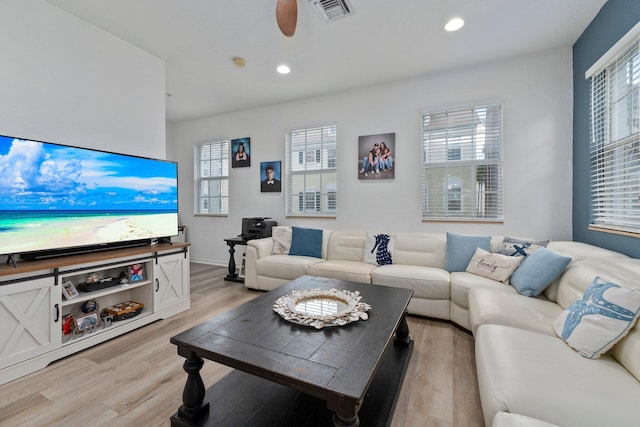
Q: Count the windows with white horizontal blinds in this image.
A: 4